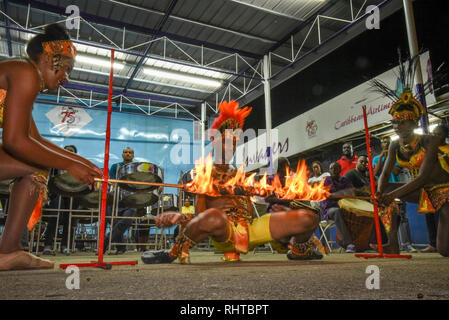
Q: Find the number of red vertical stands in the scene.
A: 2